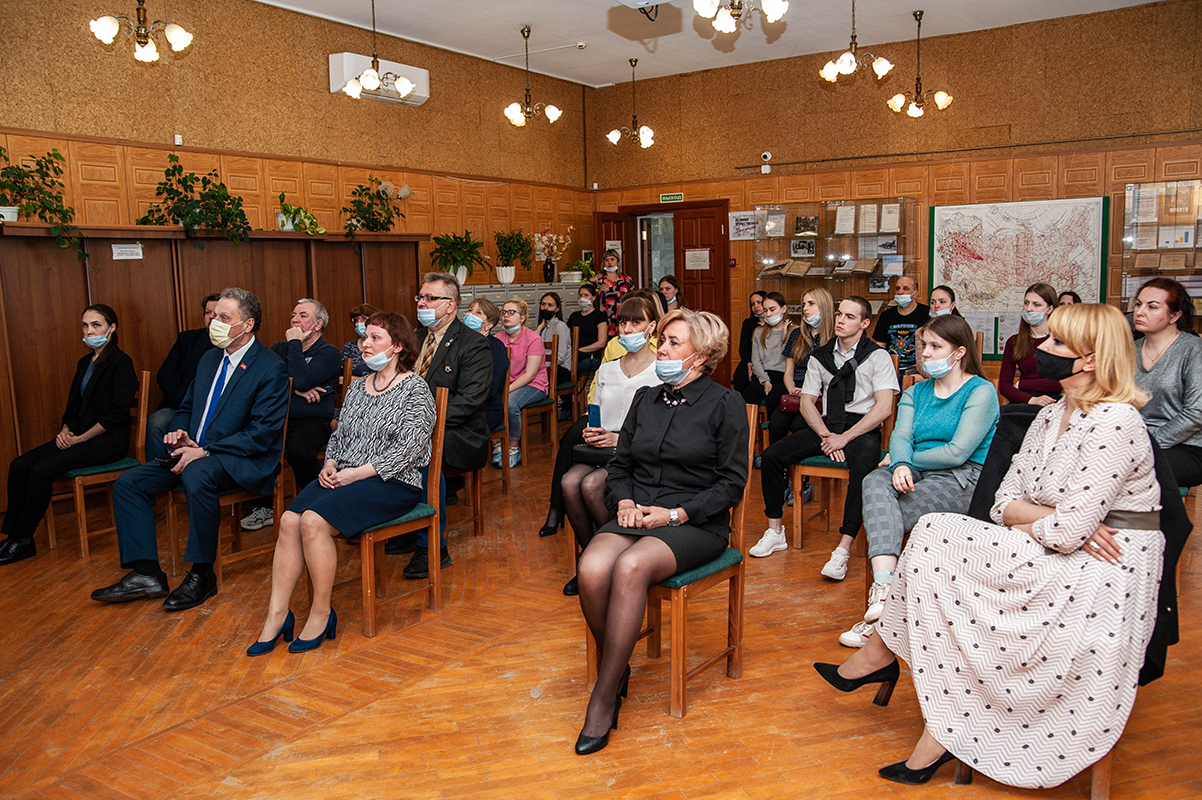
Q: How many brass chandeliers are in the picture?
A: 7